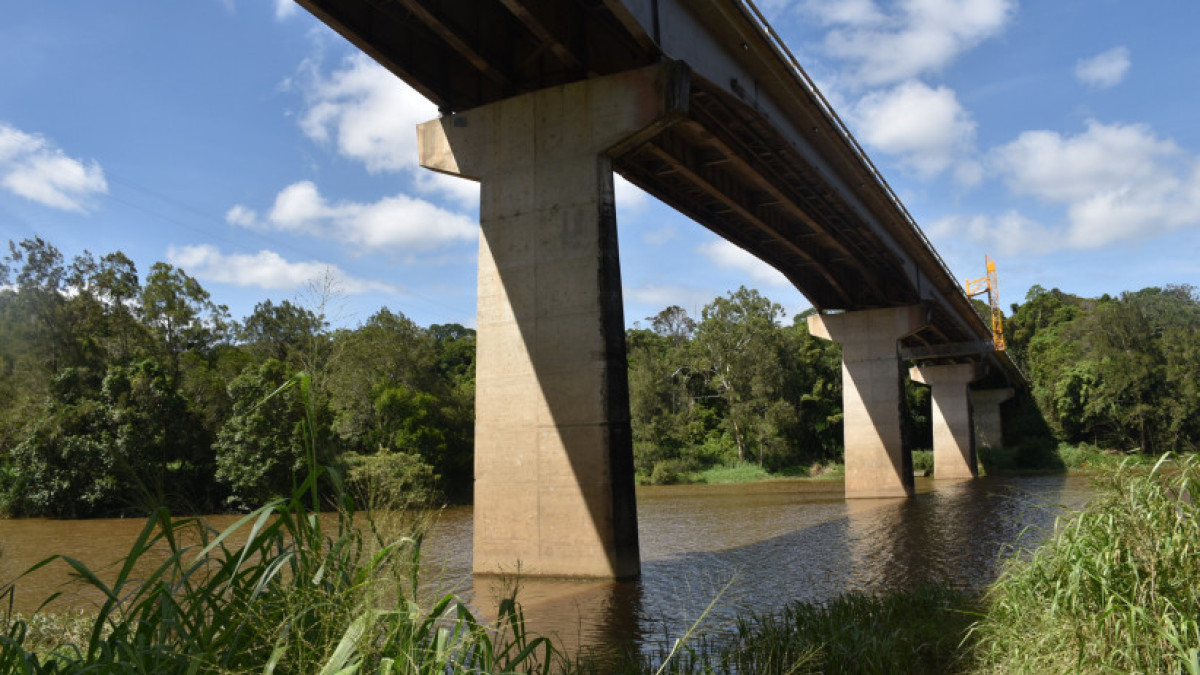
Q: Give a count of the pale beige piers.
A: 4